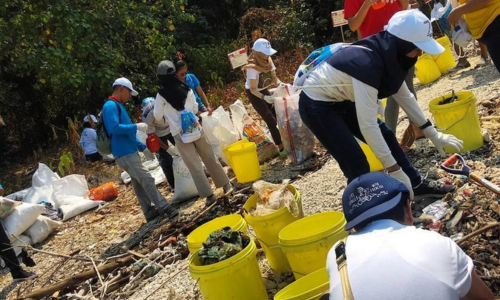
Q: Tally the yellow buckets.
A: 11